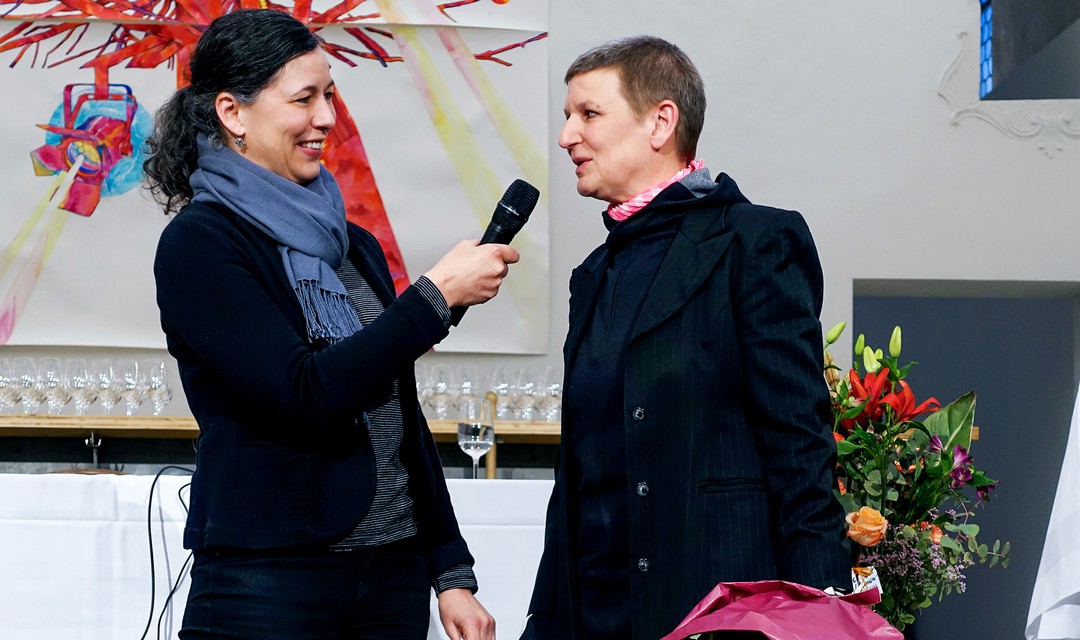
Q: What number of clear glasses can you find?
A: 14